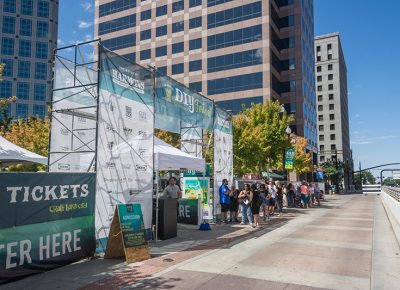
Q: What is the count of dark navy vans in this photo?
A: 0